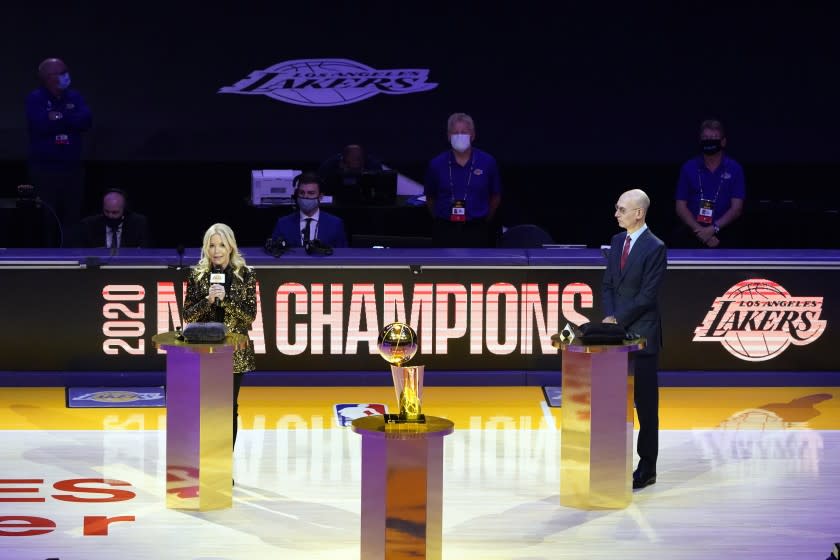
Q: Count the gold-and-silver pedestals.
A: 3